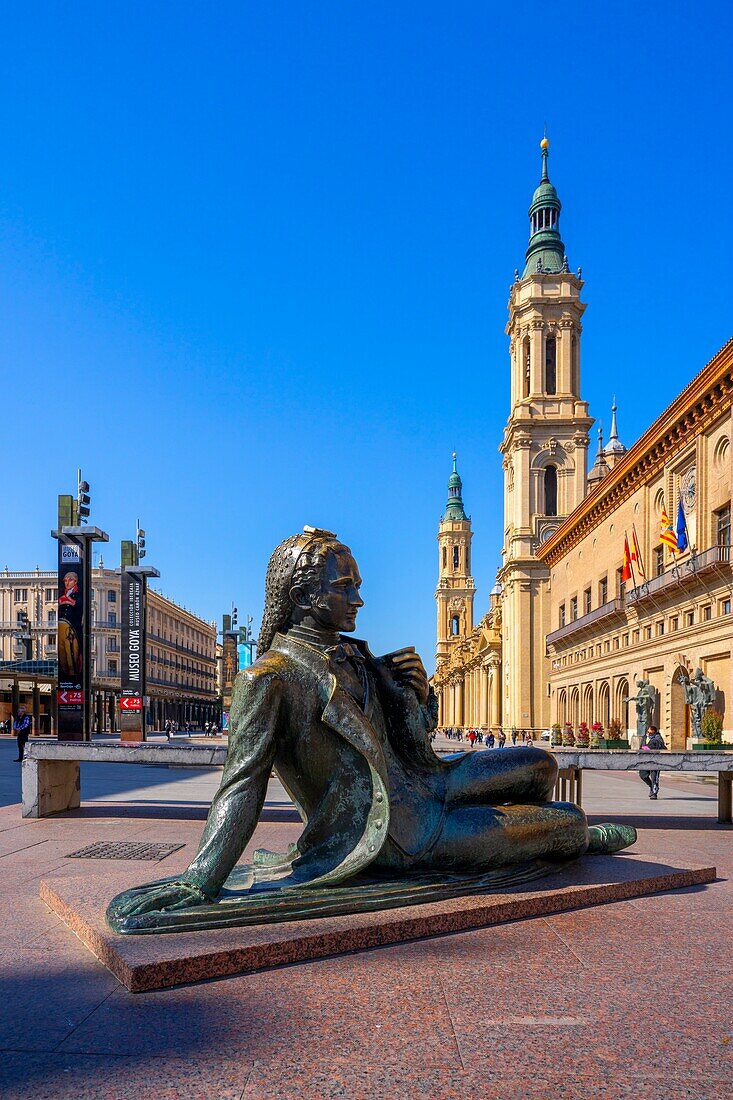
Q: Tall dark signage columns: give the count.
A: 2